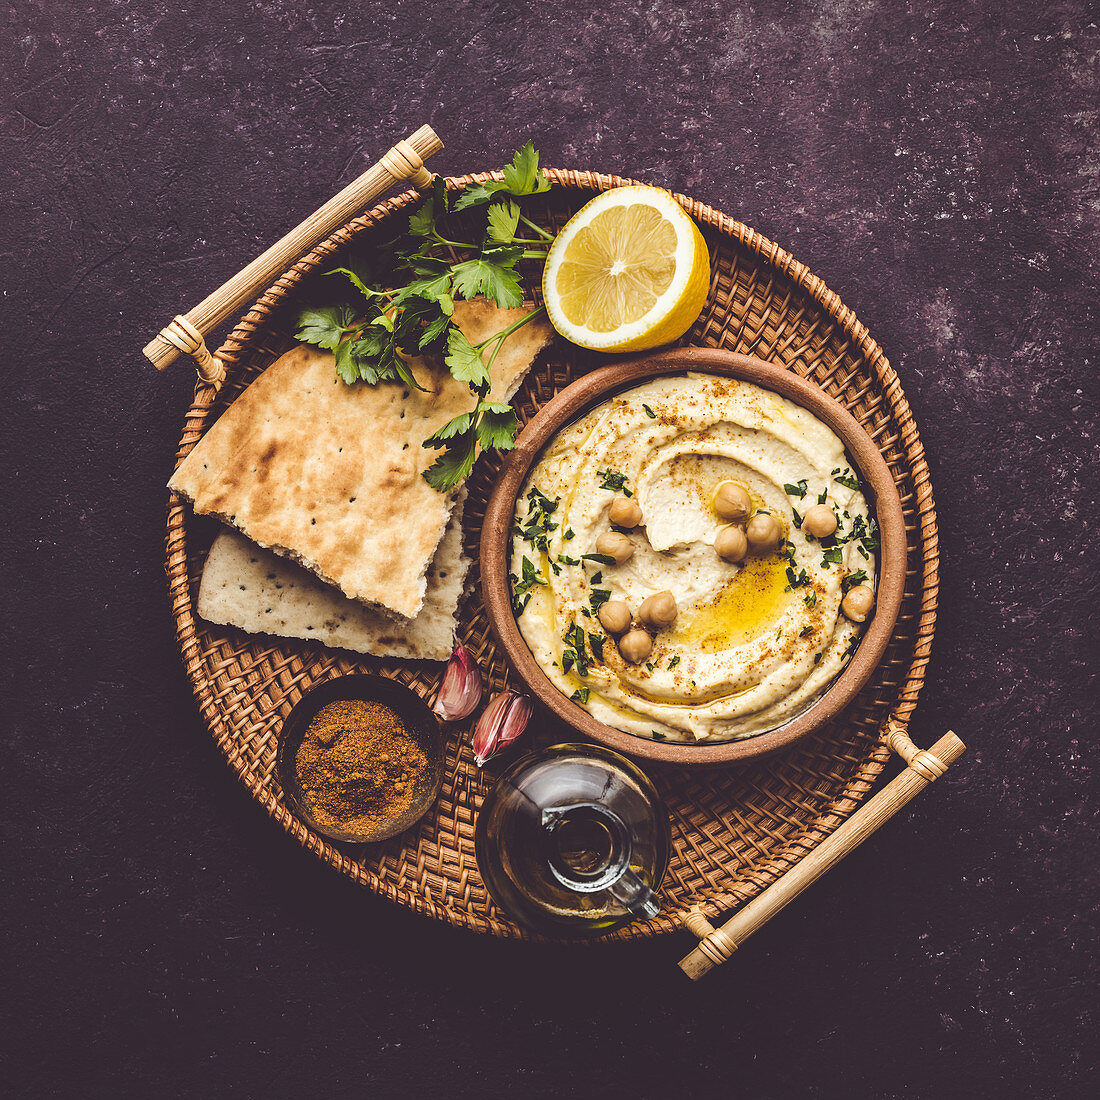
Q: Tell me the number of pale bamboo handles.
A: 2